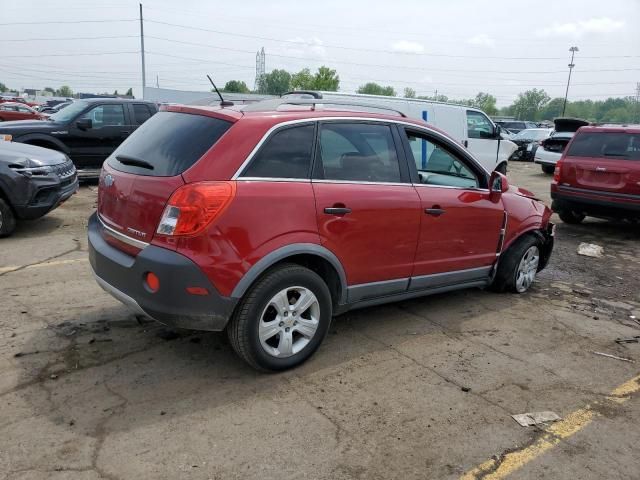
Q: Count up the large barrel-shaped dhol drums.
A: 0